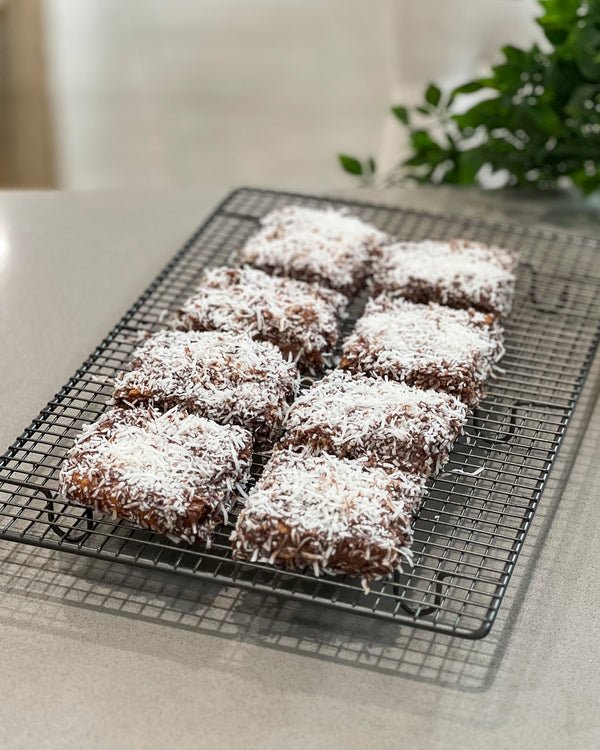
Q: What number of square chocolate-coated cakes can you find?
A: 8